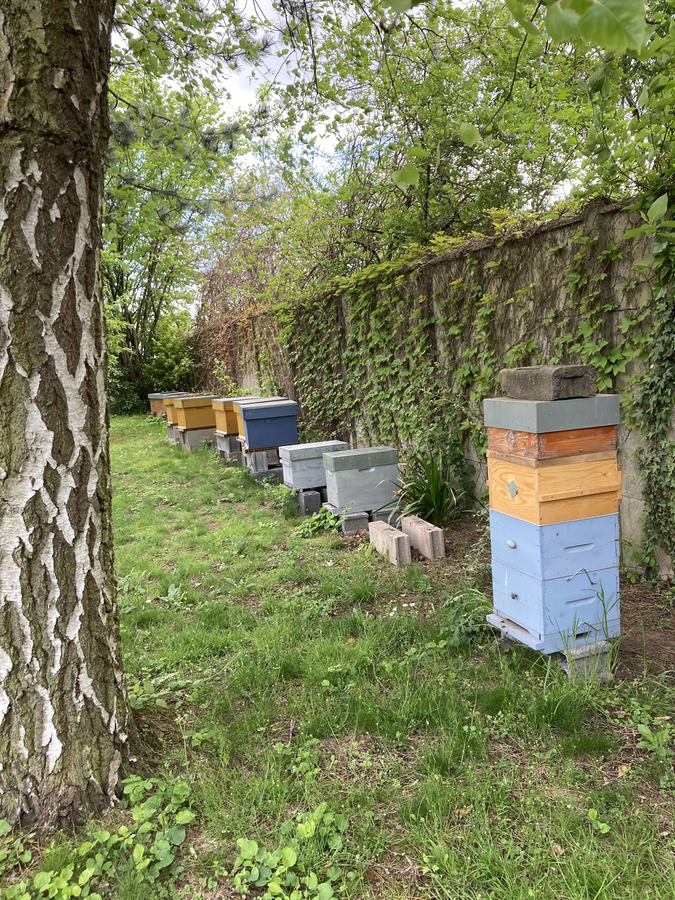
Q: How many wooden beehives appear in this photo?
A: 9